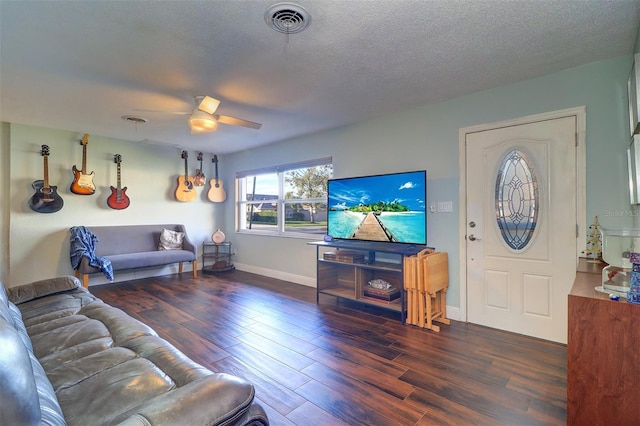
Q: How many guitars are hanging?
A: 6